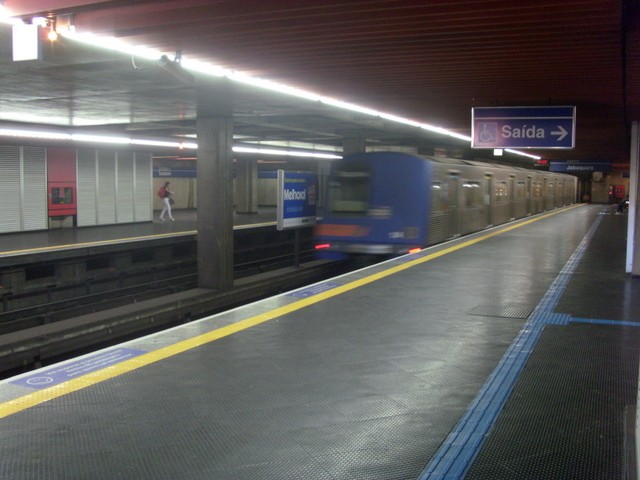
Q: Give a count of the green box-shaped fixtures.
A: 0